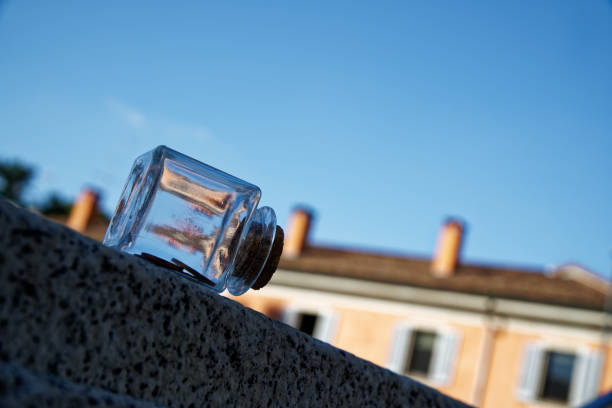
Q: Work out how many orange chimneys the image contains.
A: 3